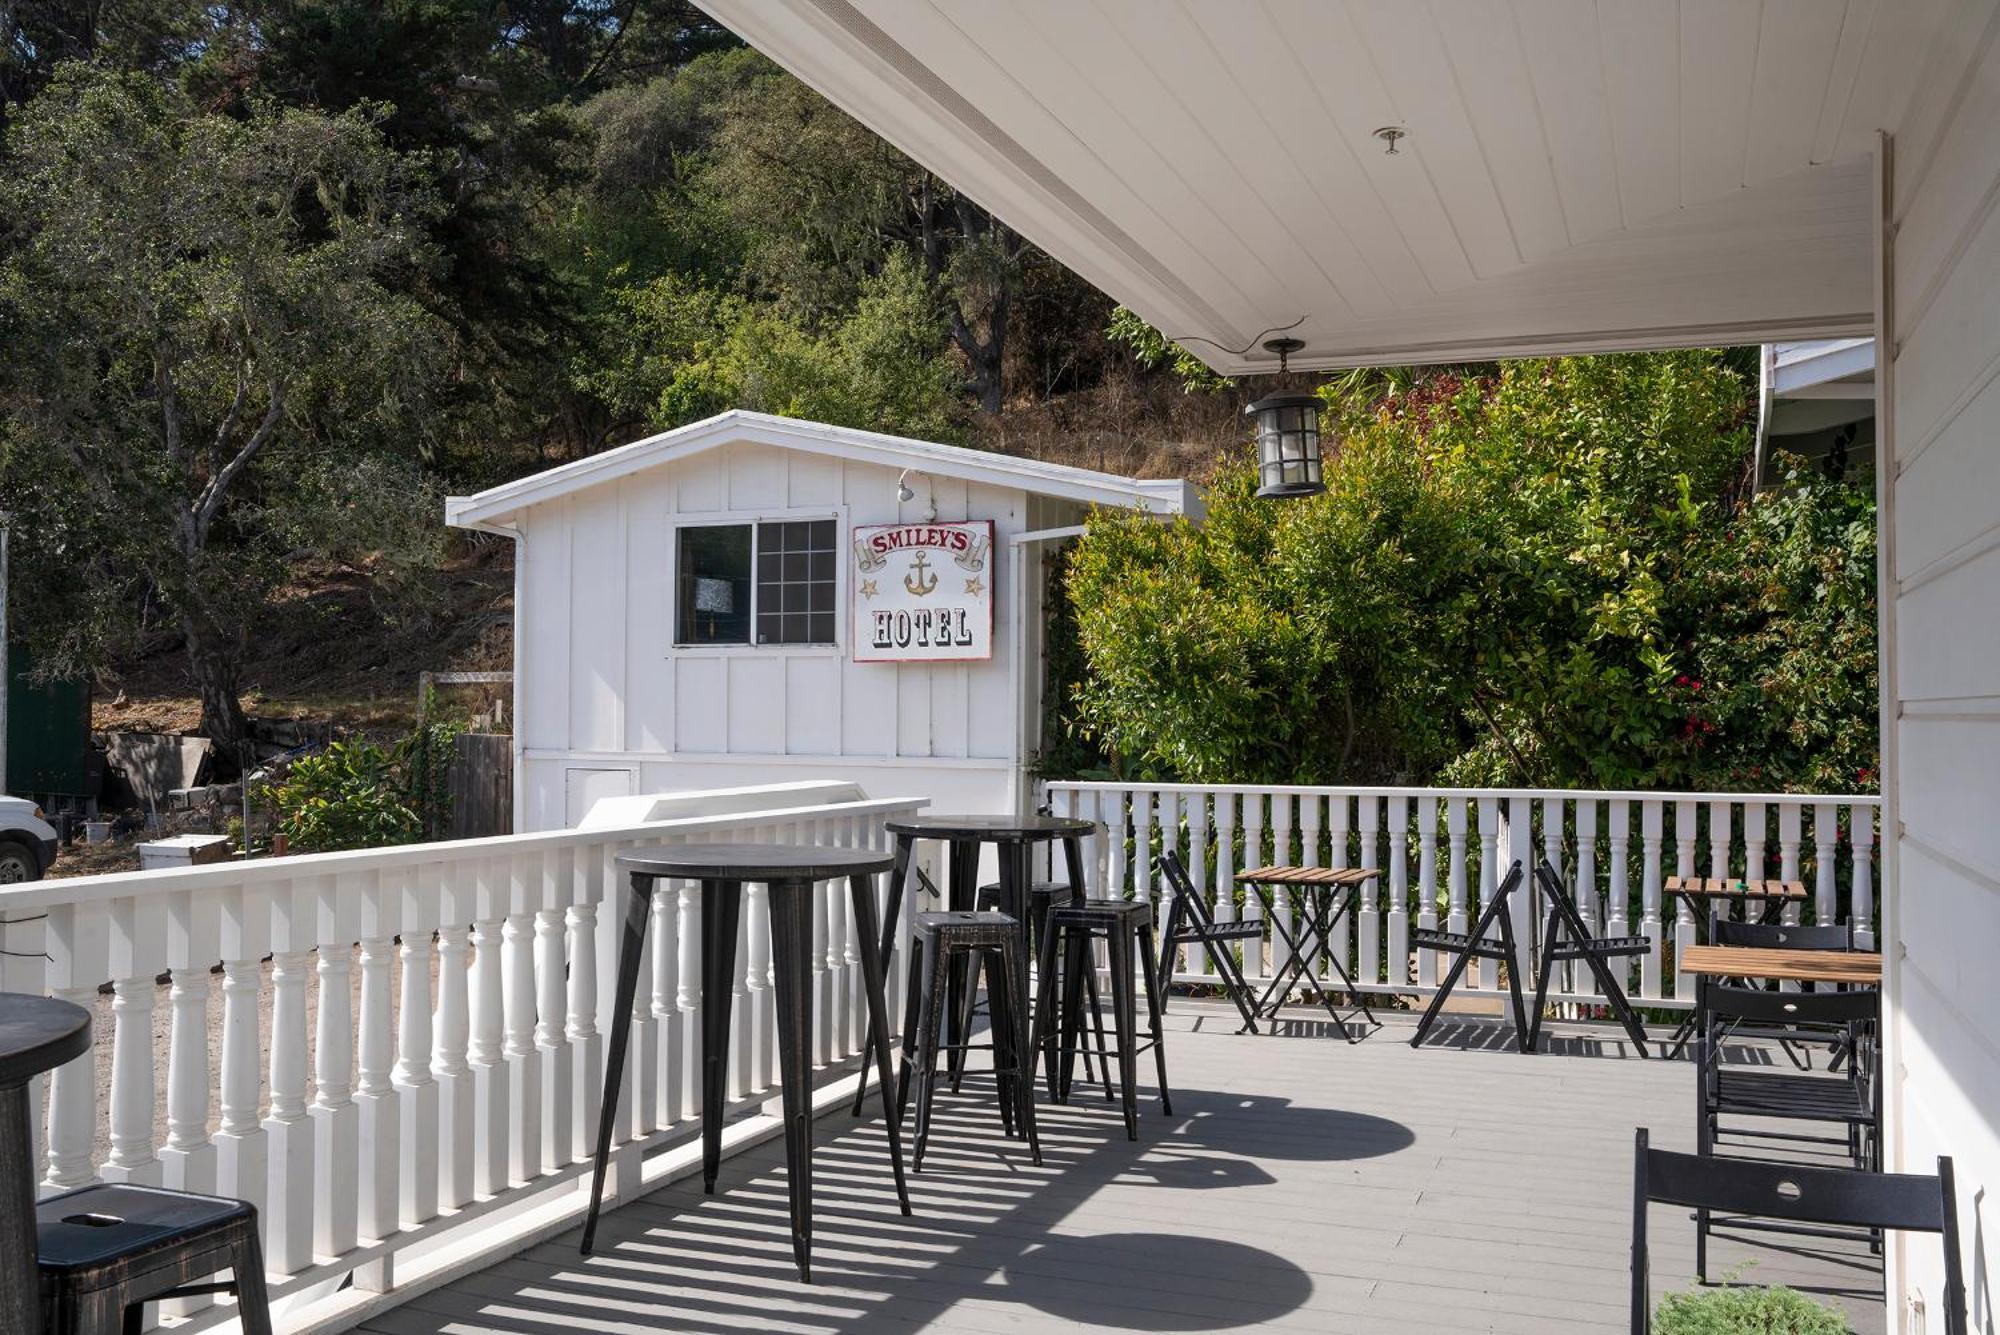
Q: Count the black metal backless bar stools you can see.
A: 4